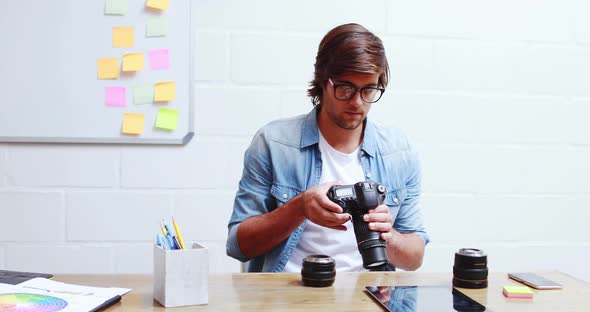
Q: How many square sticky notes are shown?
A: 12